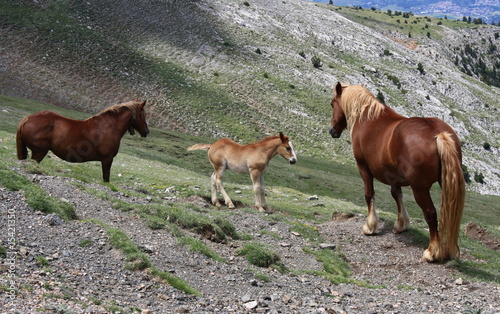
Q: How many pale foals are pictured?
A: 1